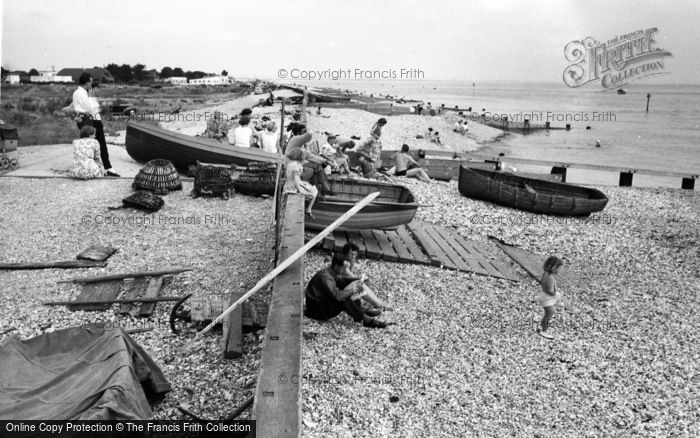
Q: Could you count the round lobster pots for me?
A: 3